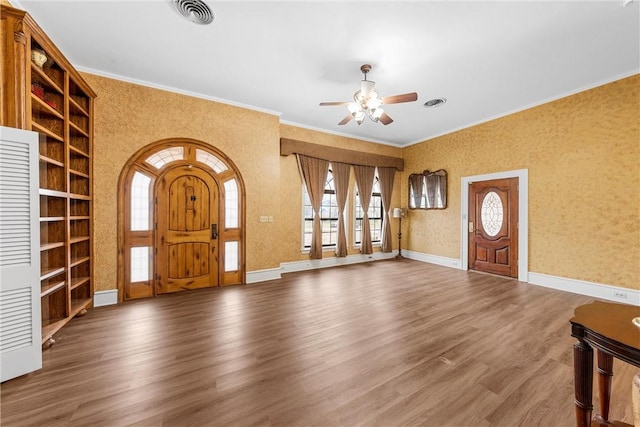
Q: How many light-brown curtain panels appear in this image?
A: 4